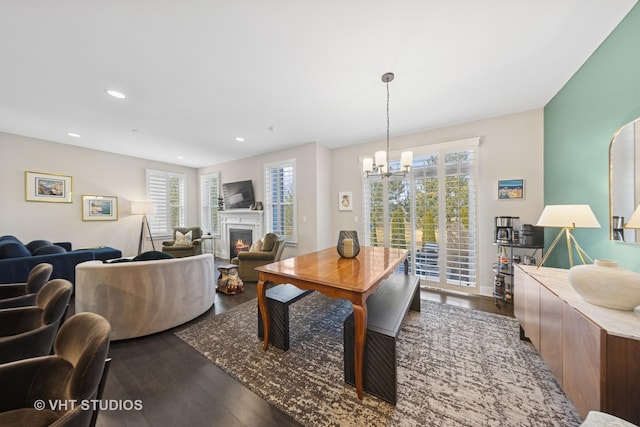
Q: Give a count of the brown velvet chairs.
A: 3